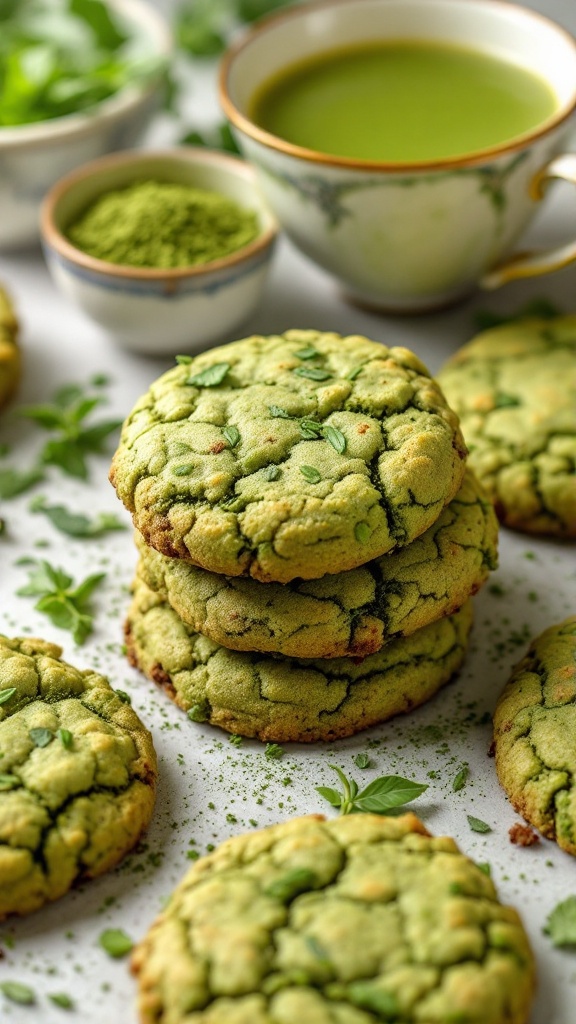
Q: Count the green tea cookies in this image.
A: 8